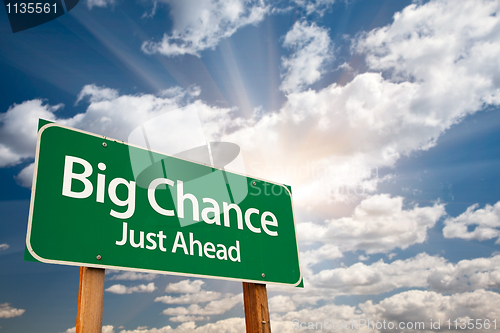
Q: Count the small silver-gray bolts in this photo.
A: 4